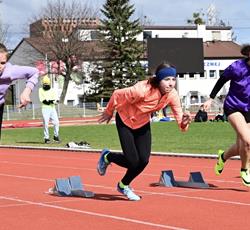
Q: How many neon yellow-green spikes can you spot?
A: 2